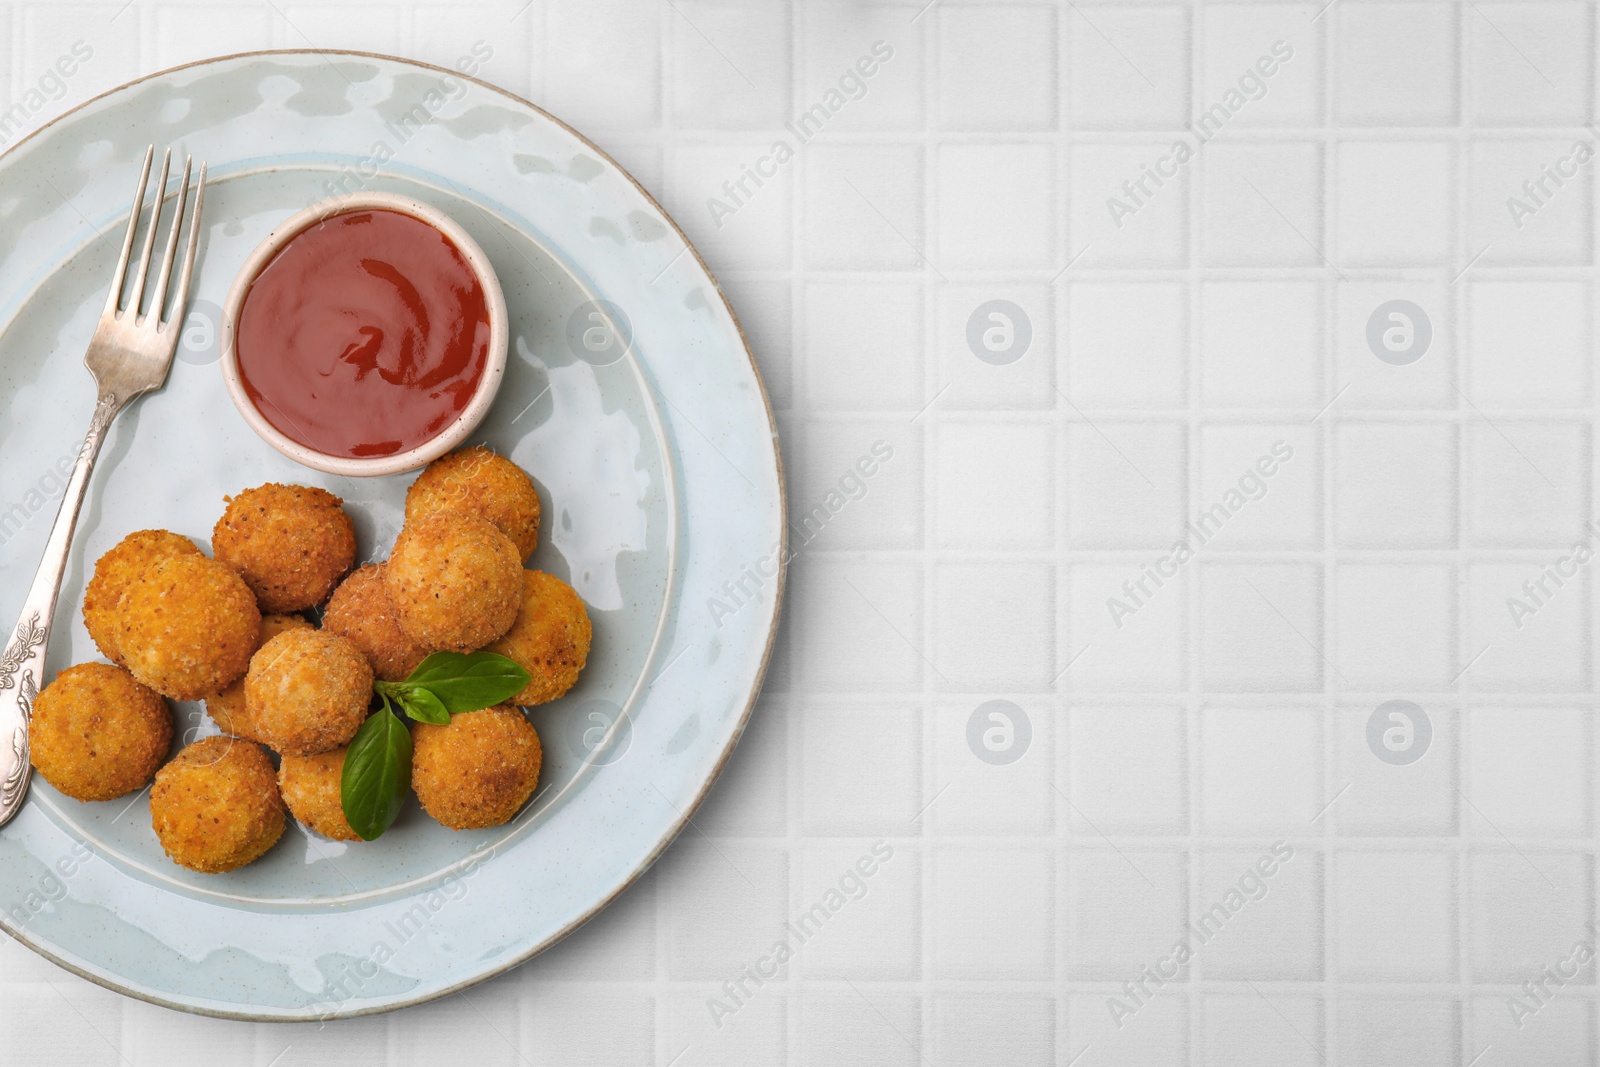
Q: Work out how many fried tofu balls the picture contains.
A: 13